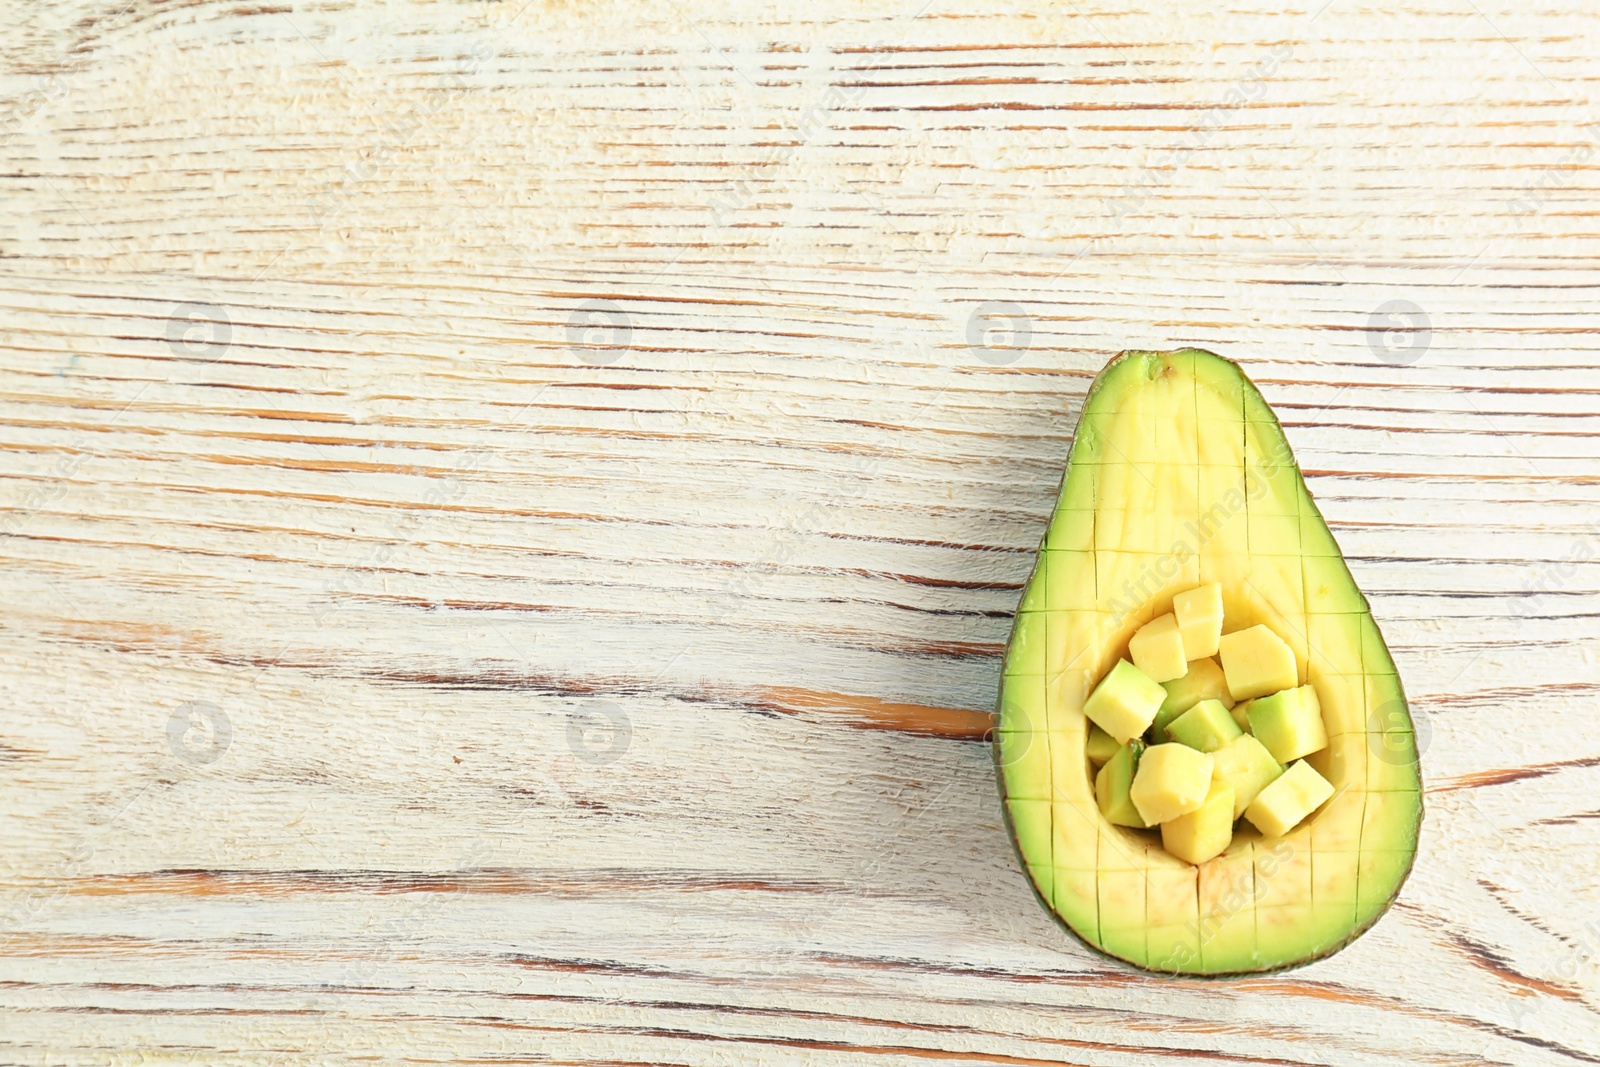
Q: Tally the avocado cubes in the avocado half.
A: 14